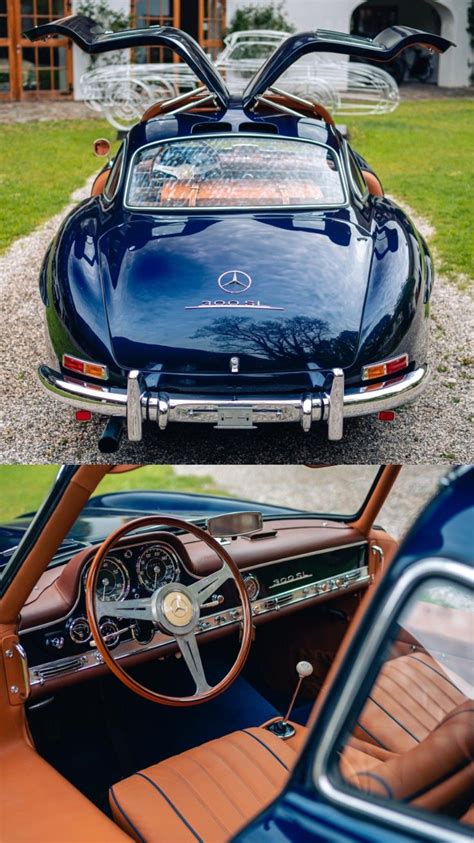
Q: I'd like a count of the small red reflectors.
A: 2